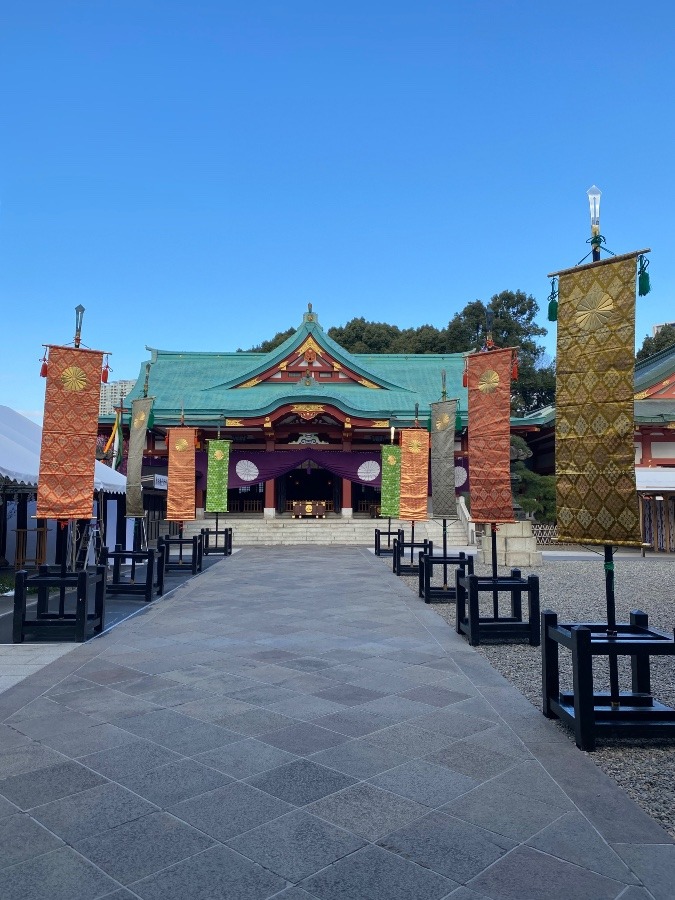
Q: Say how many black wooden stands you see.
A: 9